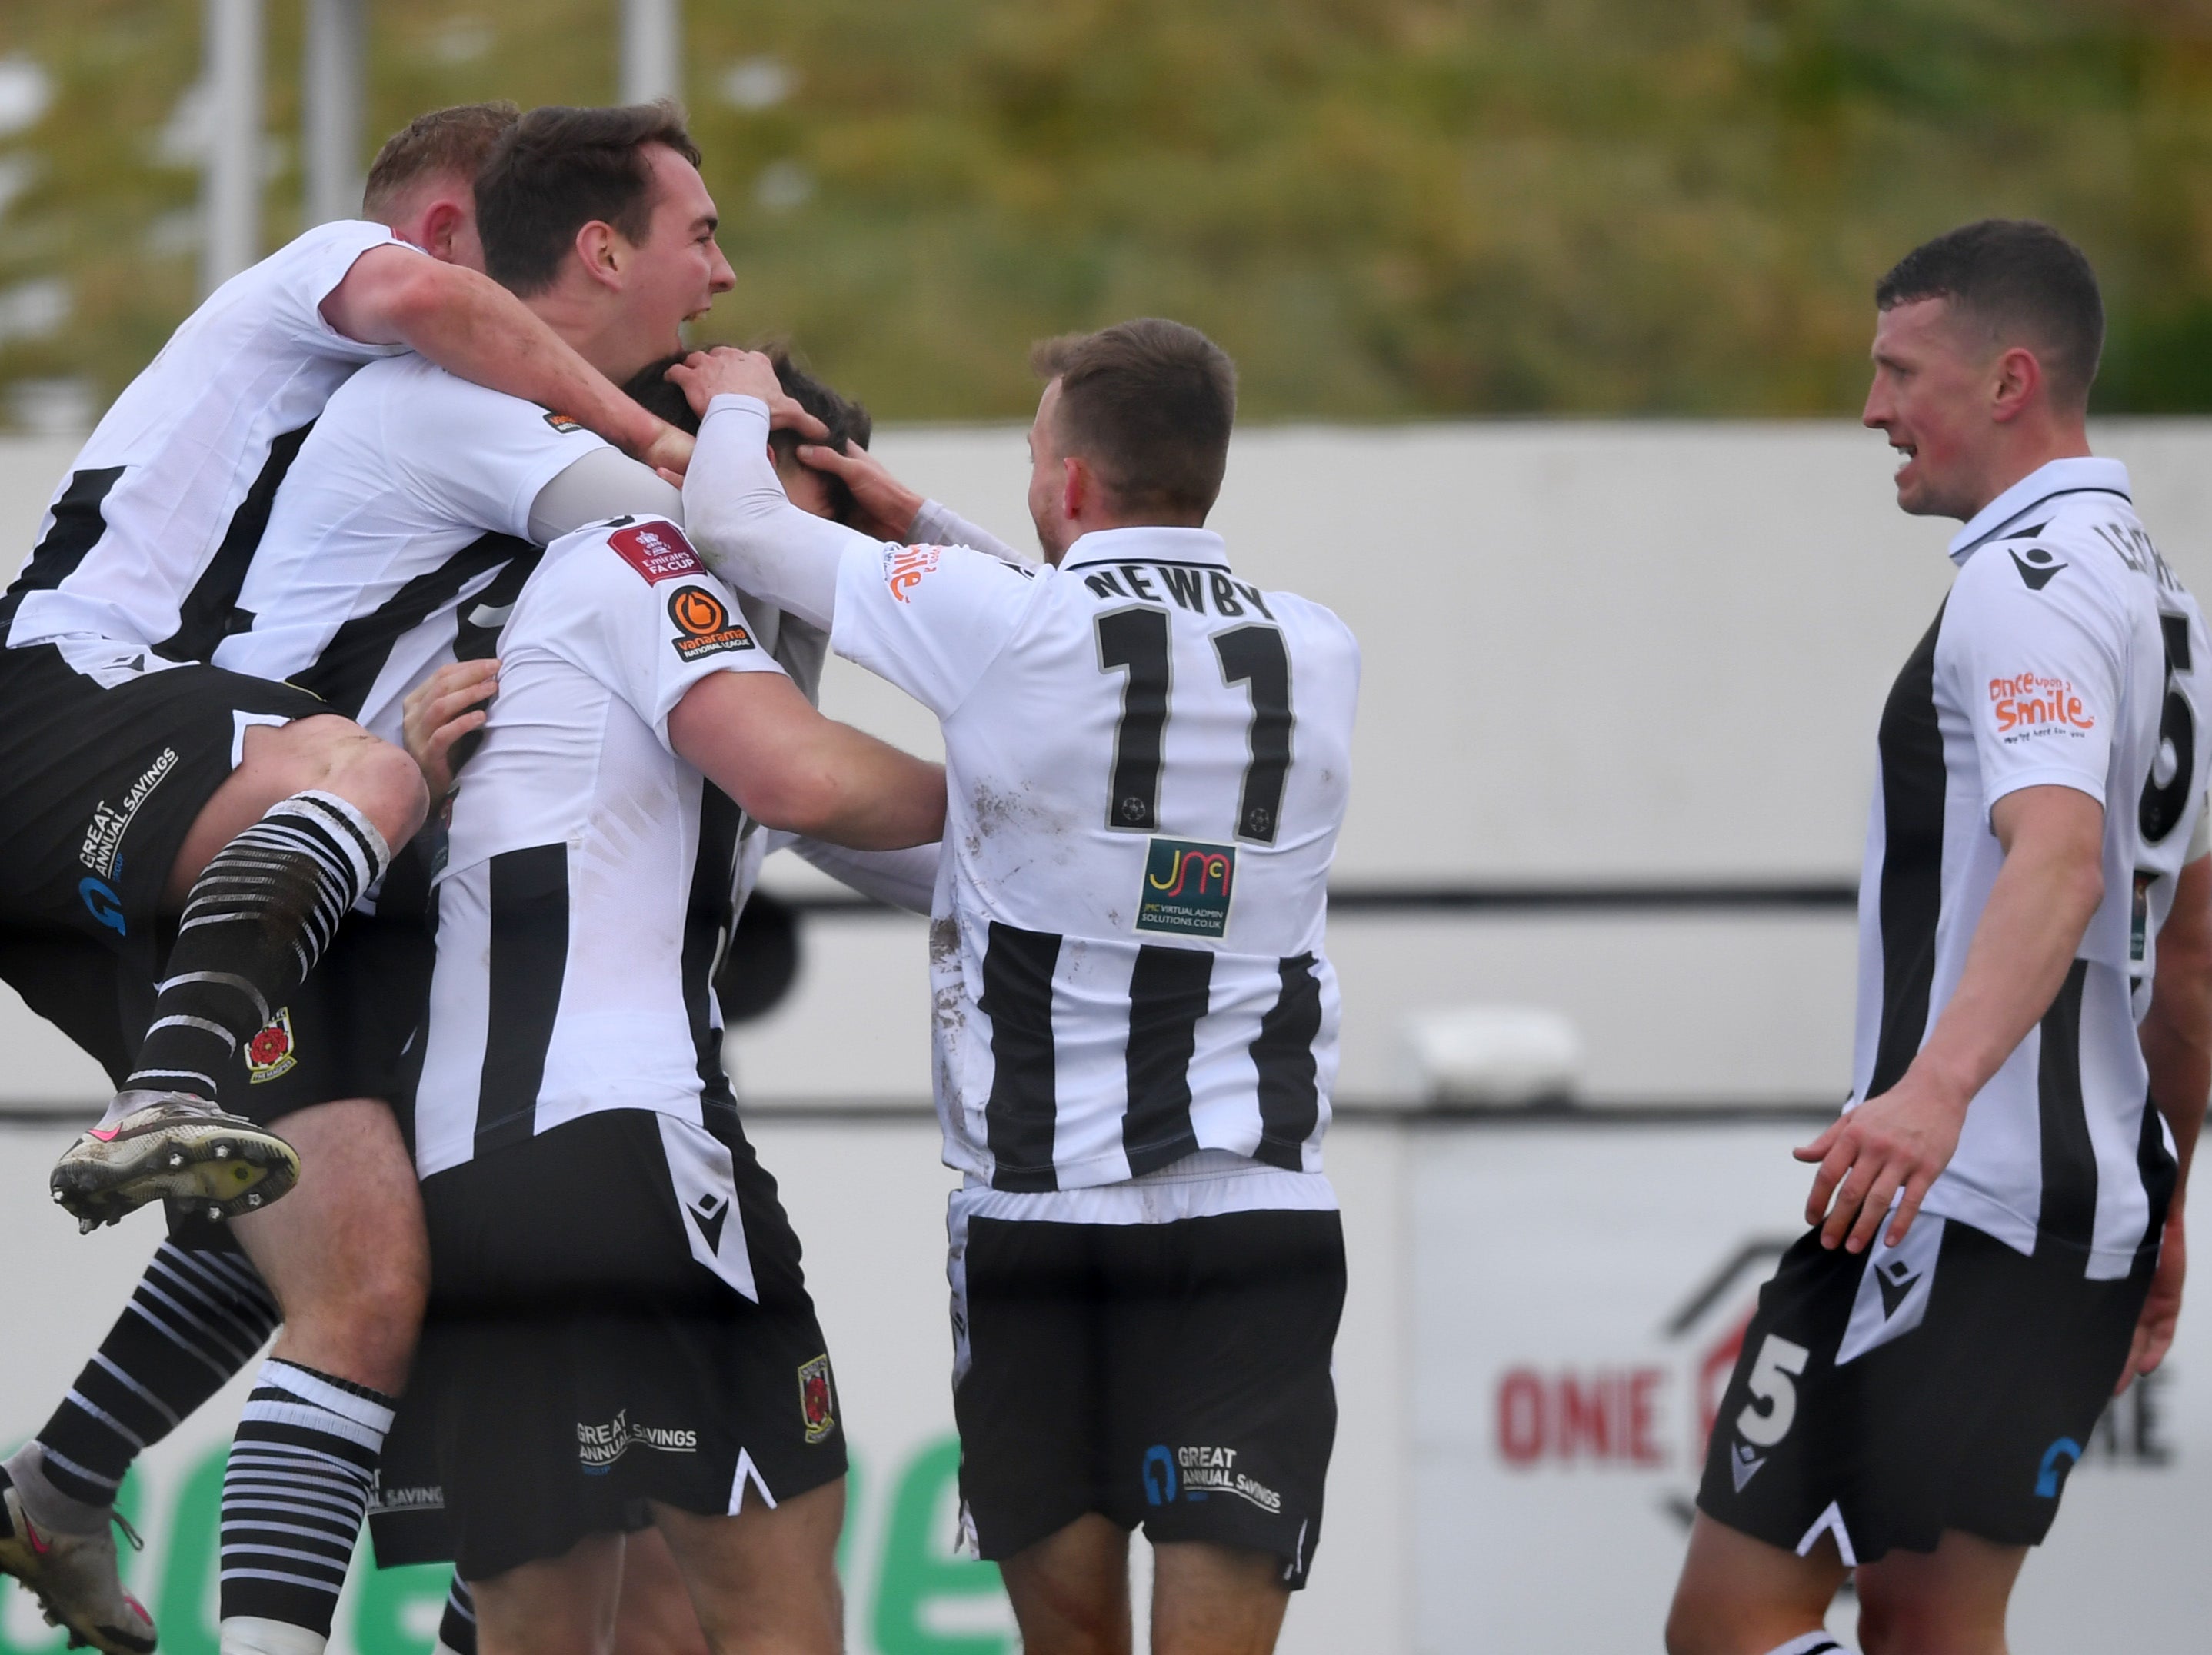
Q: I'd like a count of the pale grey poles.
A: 3